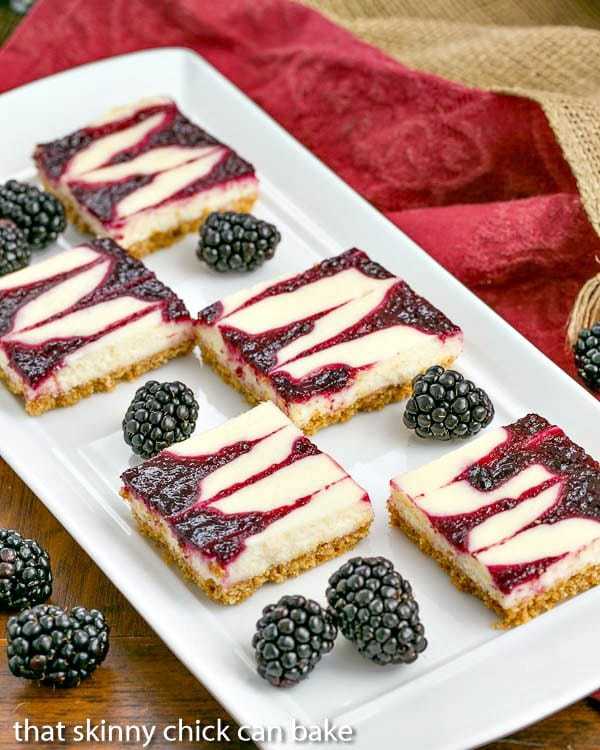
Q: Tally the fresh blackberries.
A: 10